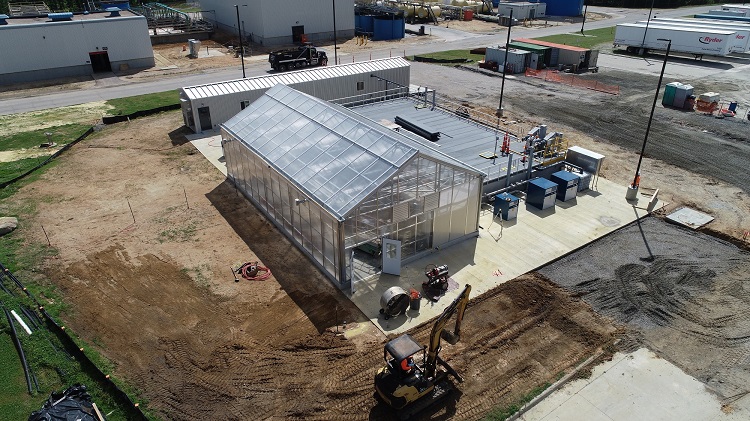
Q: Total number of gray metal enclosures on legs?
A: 1